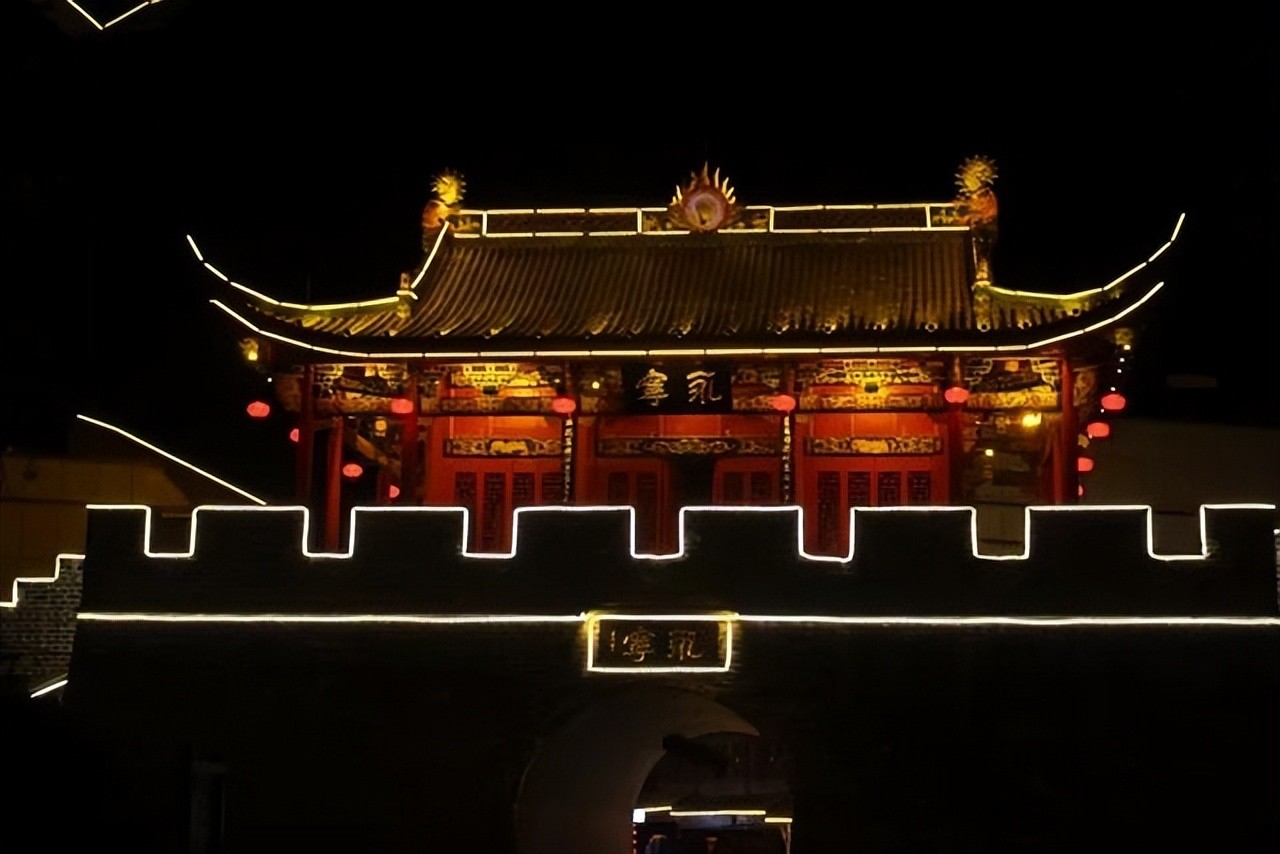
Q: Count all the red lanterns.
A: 12